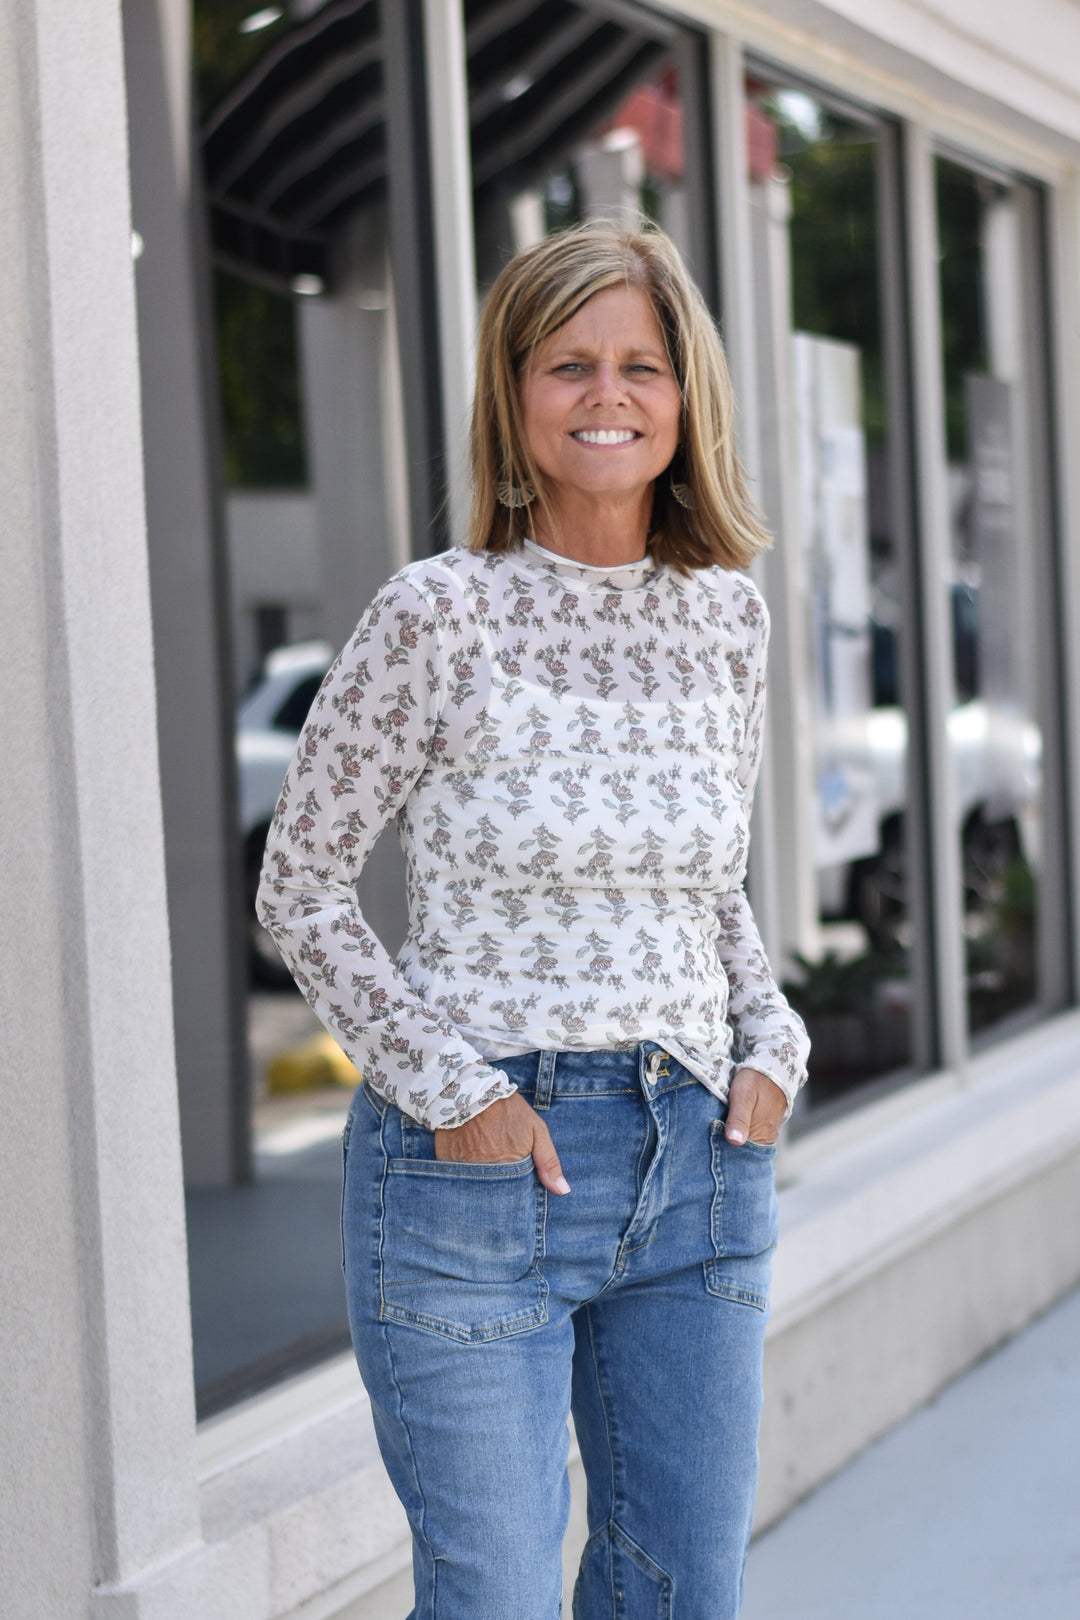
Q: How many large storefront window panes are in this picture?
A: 4